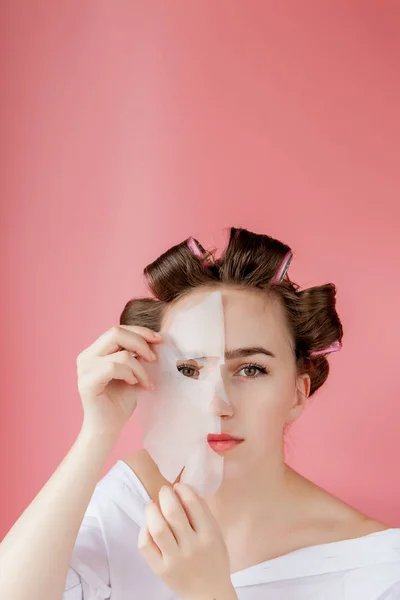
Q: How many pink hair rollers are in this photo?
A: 3